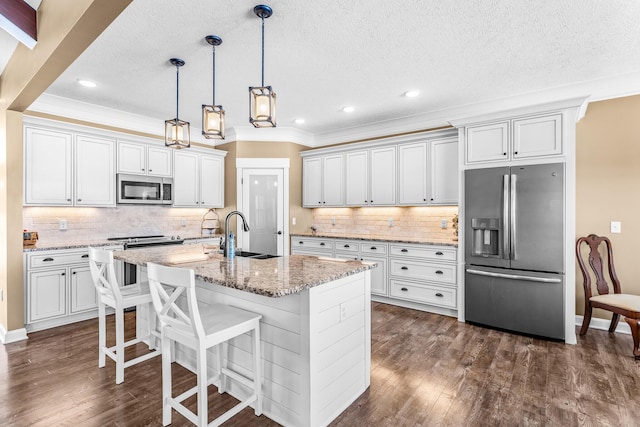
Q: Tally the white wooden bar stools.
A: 2